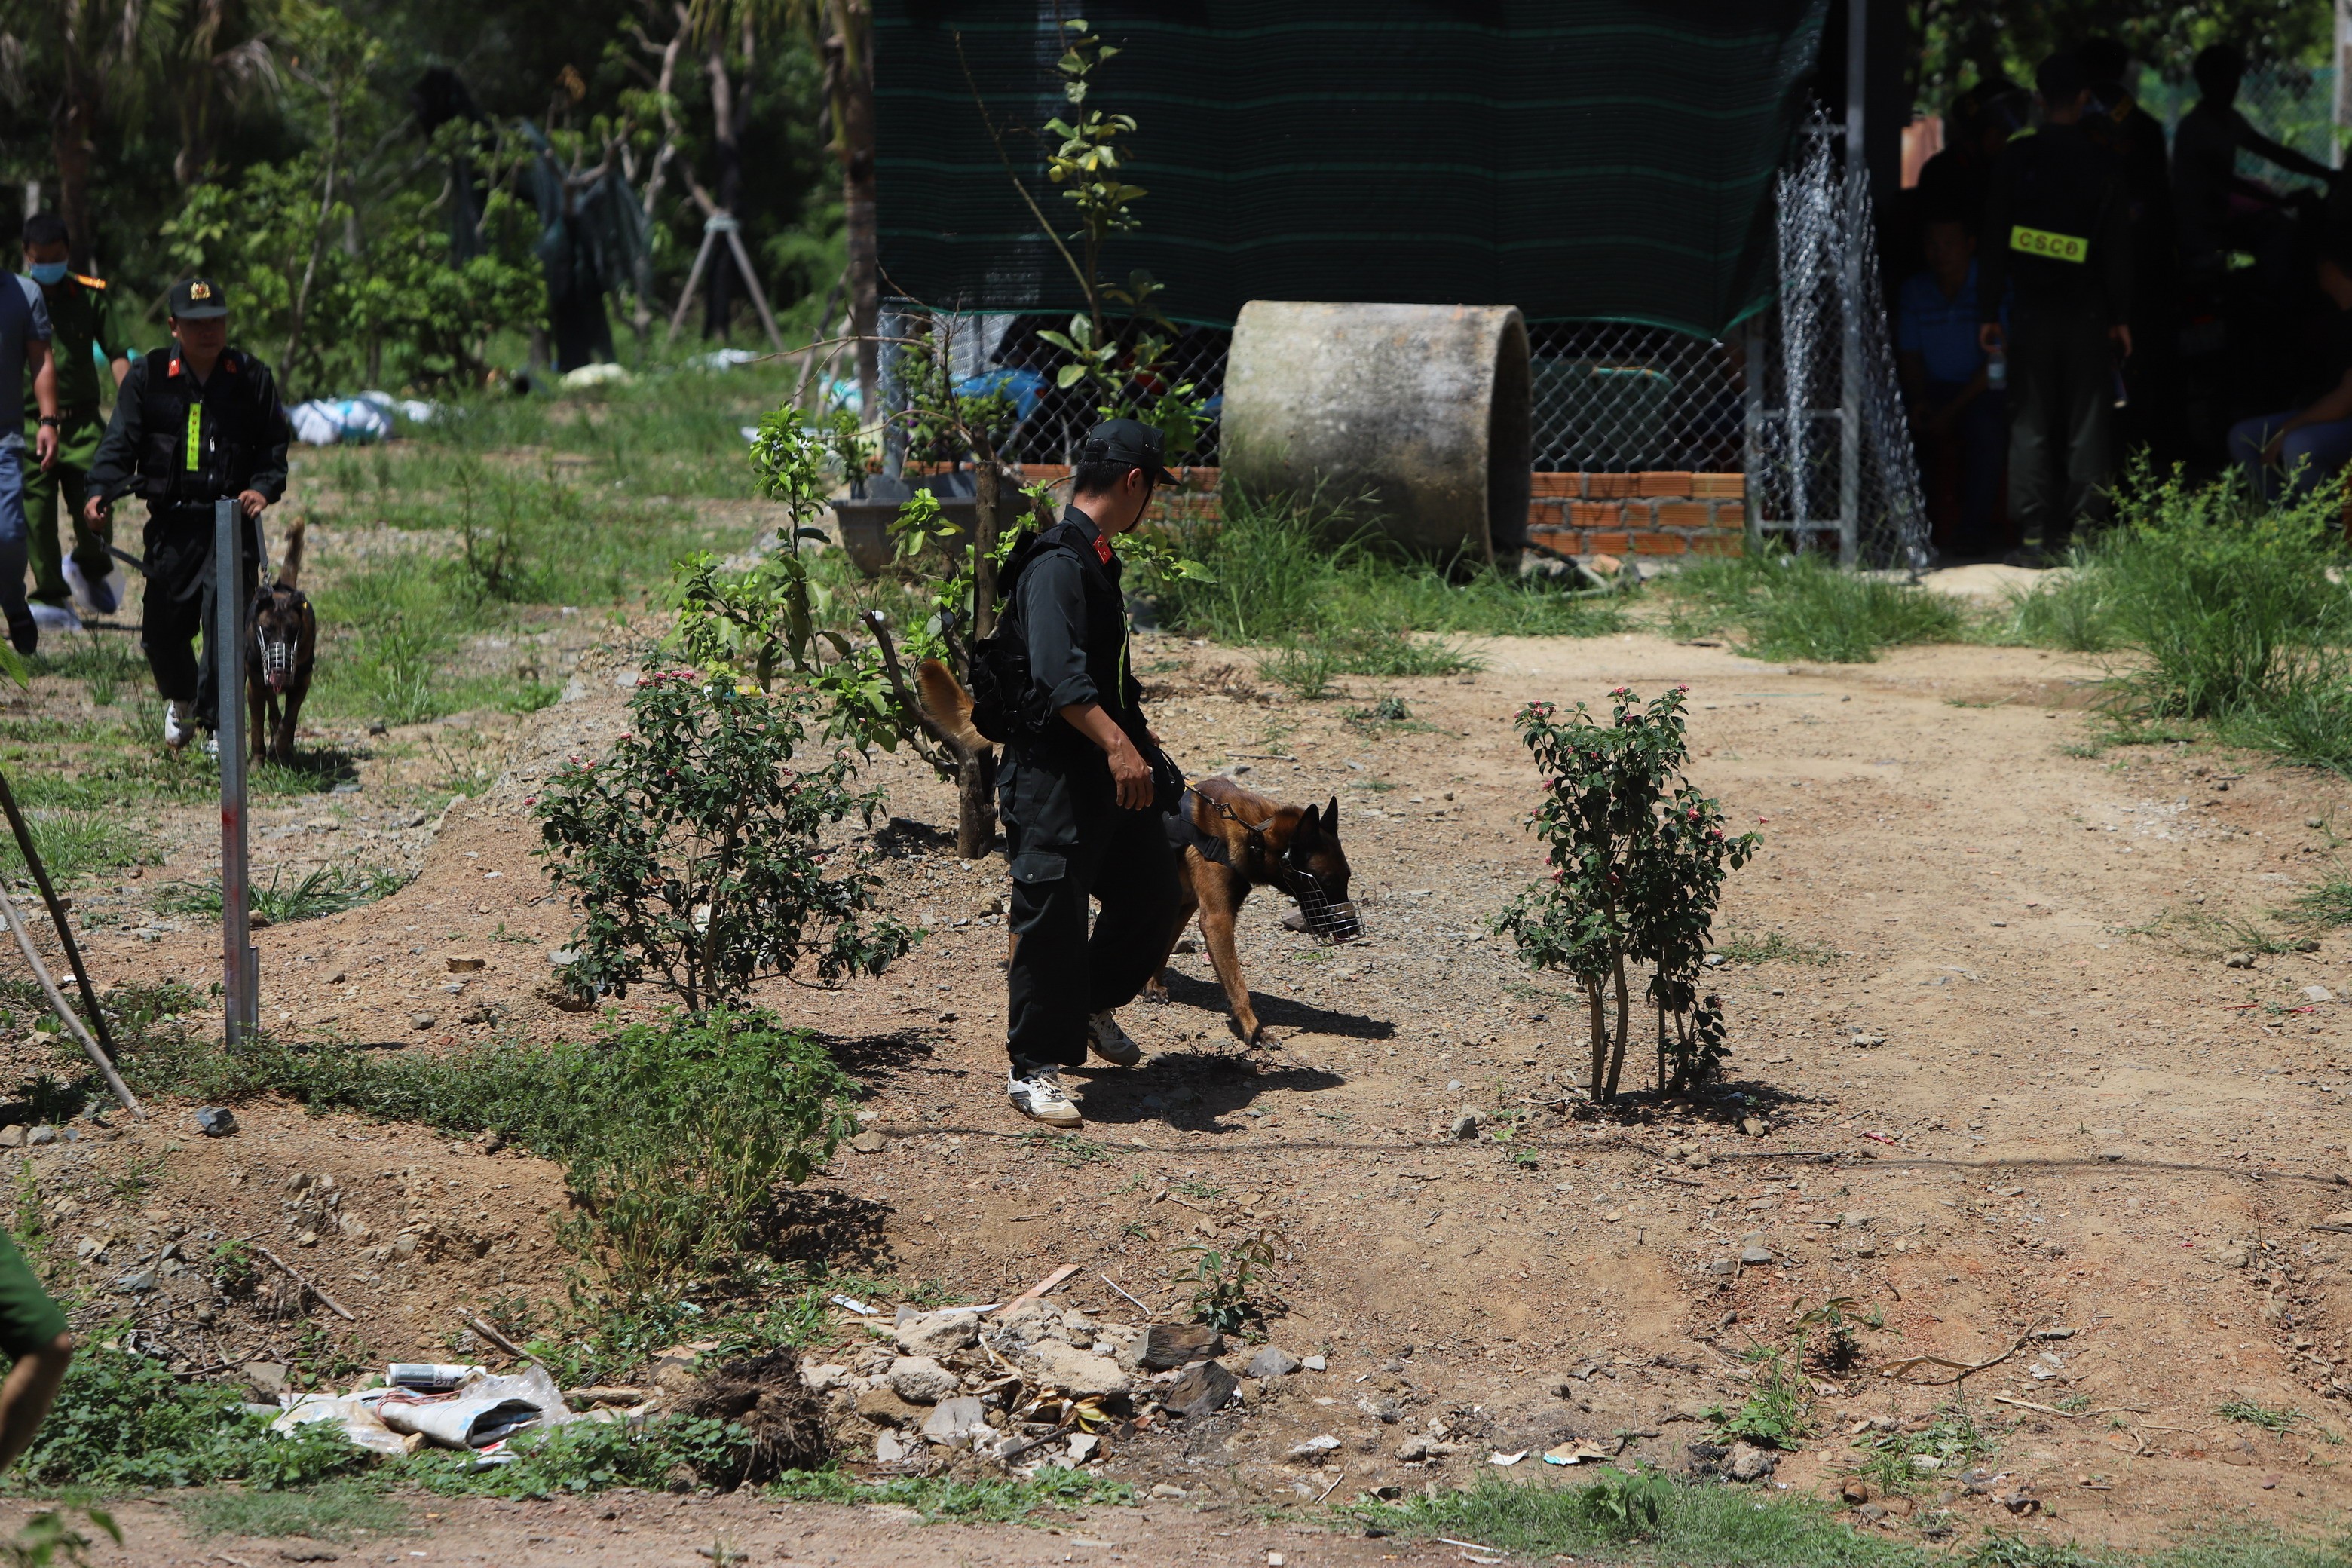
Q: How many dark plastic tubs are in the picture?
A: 1